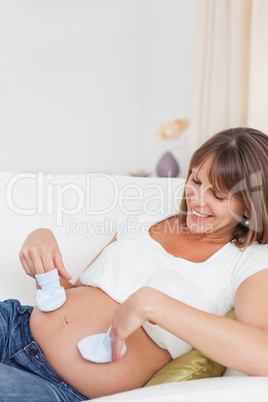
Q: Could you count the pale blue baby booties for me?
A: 2